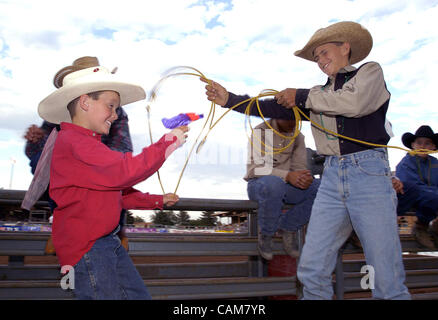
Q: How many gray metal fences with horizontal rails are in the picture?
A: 1